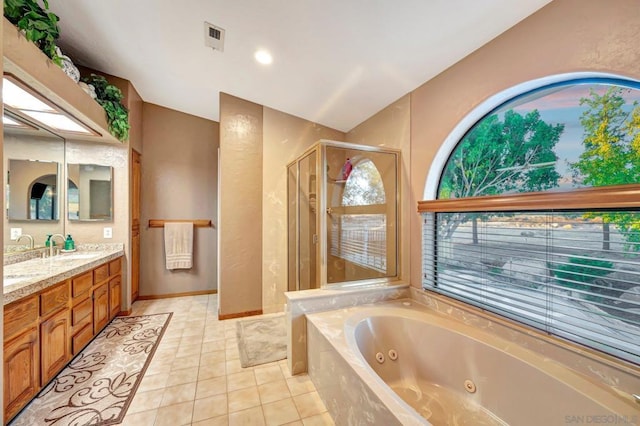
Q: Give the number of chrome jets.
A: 3